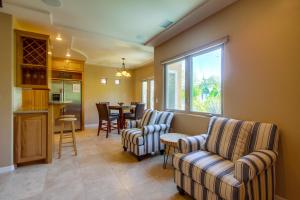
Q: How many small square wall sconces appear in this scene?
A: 2